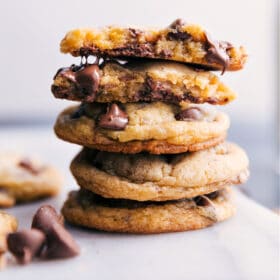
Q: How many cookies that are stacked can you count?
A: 5